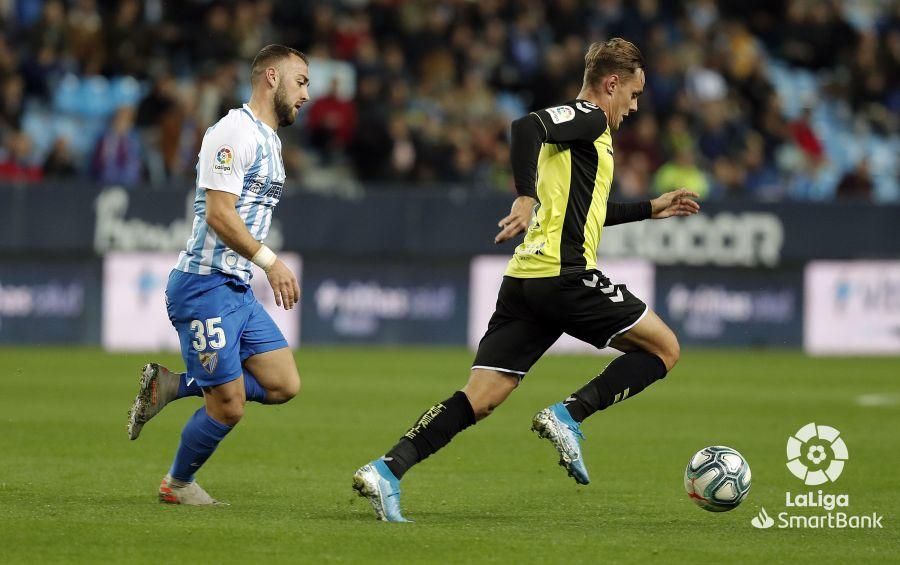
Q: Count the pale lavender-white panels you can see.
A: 3